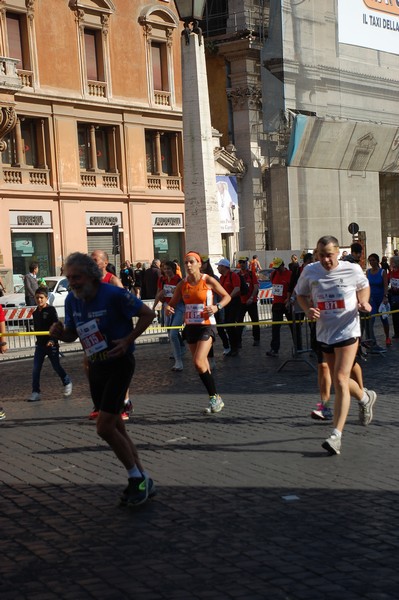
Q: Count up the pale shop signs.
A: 3